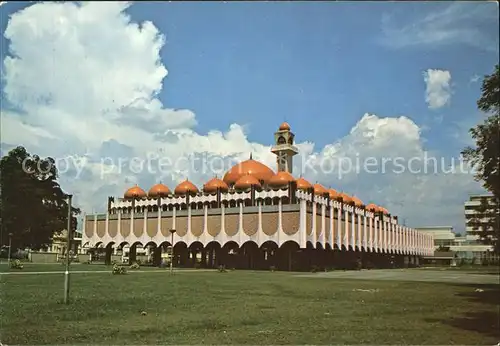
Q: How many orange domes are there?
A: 15